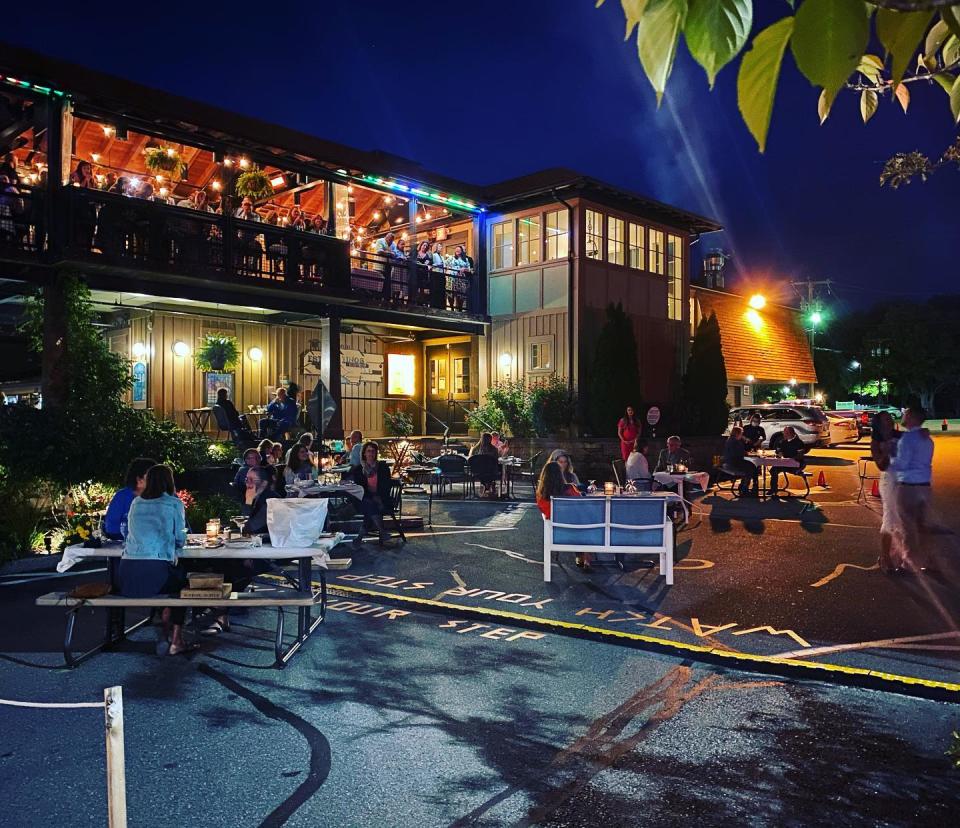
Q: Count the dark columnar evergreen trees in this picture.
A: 2